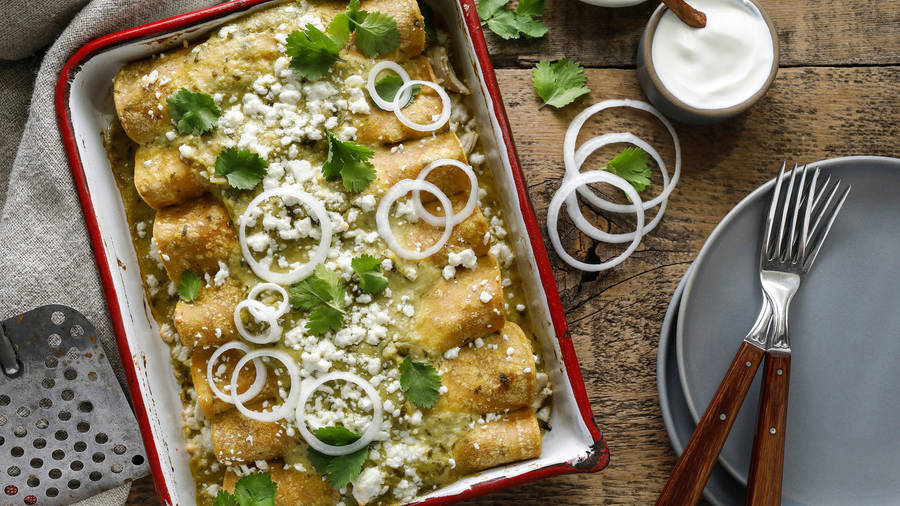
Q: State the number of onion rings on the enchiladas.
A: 10